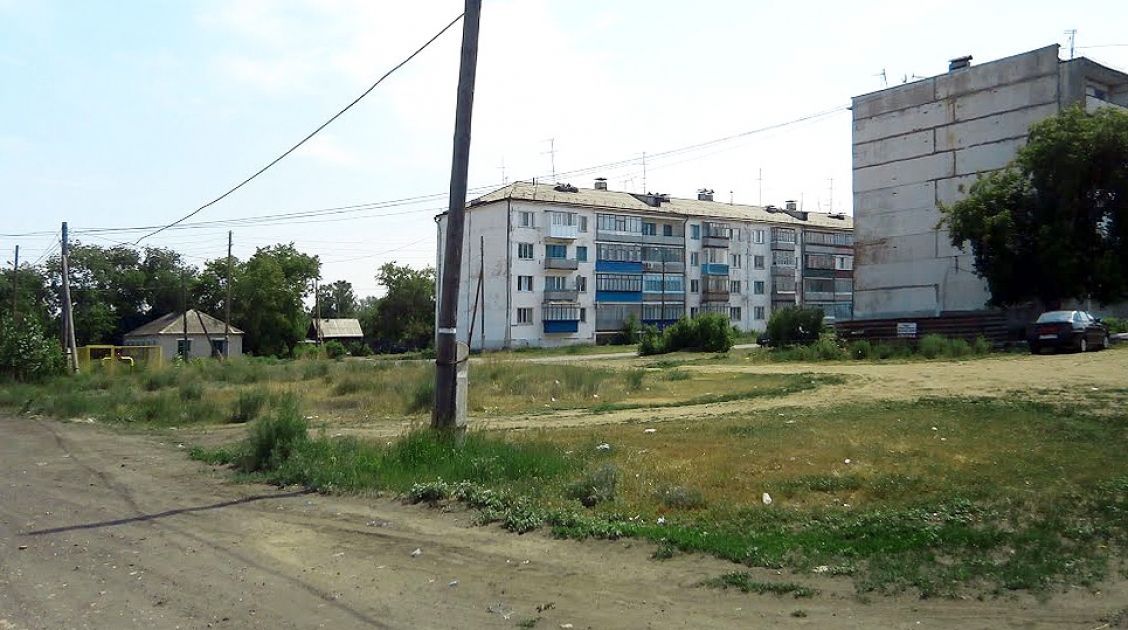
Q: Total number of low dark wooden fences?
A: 1